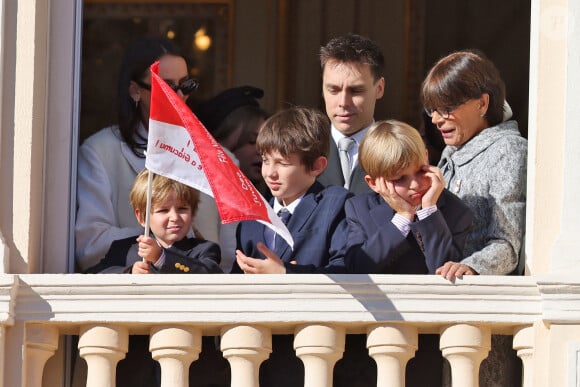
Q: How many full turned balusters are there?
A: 6